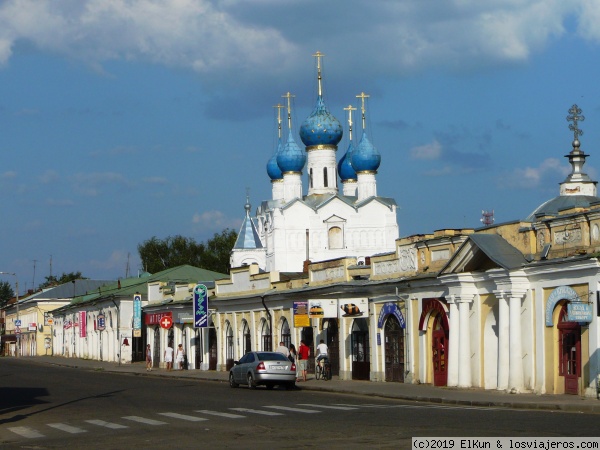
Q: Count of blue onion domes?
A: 5